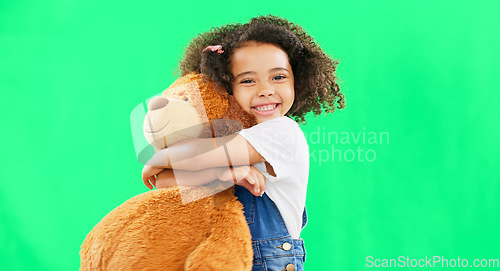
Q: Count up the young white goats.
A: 0